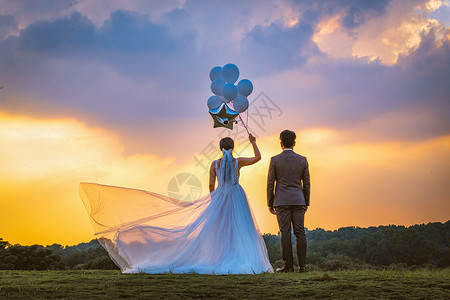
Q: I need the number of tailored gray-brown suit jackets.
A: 1